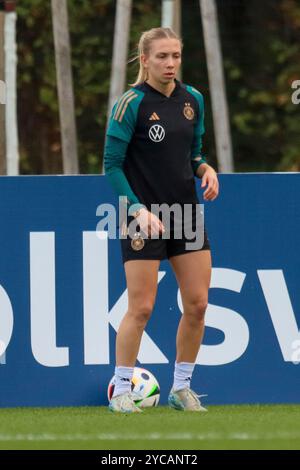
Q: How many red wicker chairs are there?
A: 0